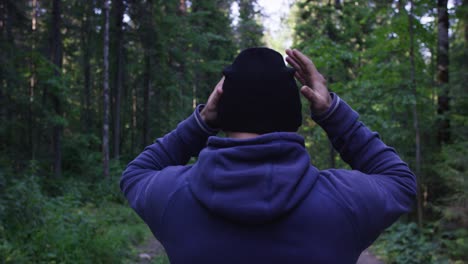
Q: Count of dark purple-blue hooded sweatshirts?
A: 1